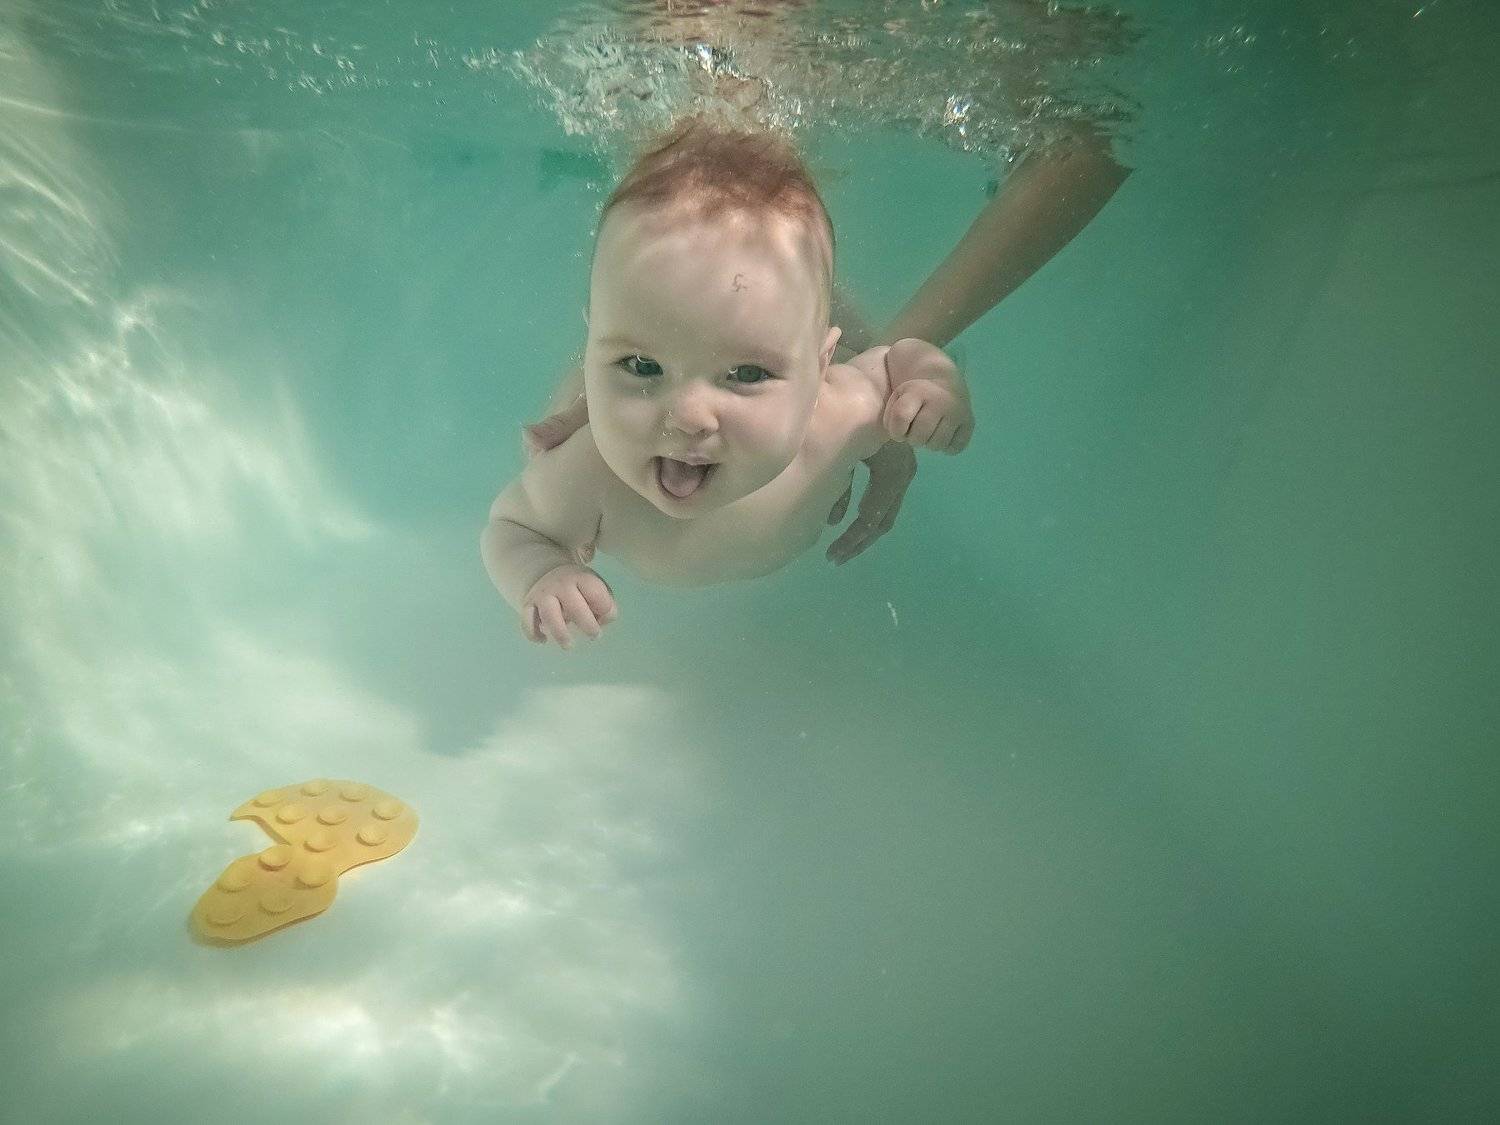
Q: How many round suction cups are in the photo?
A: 13